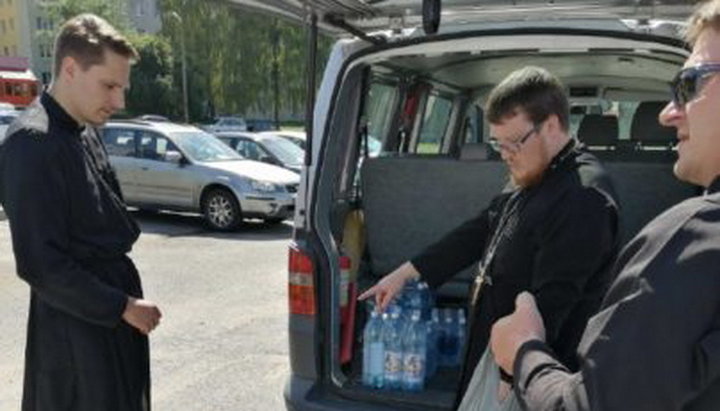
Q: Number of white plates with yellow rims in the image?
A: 0